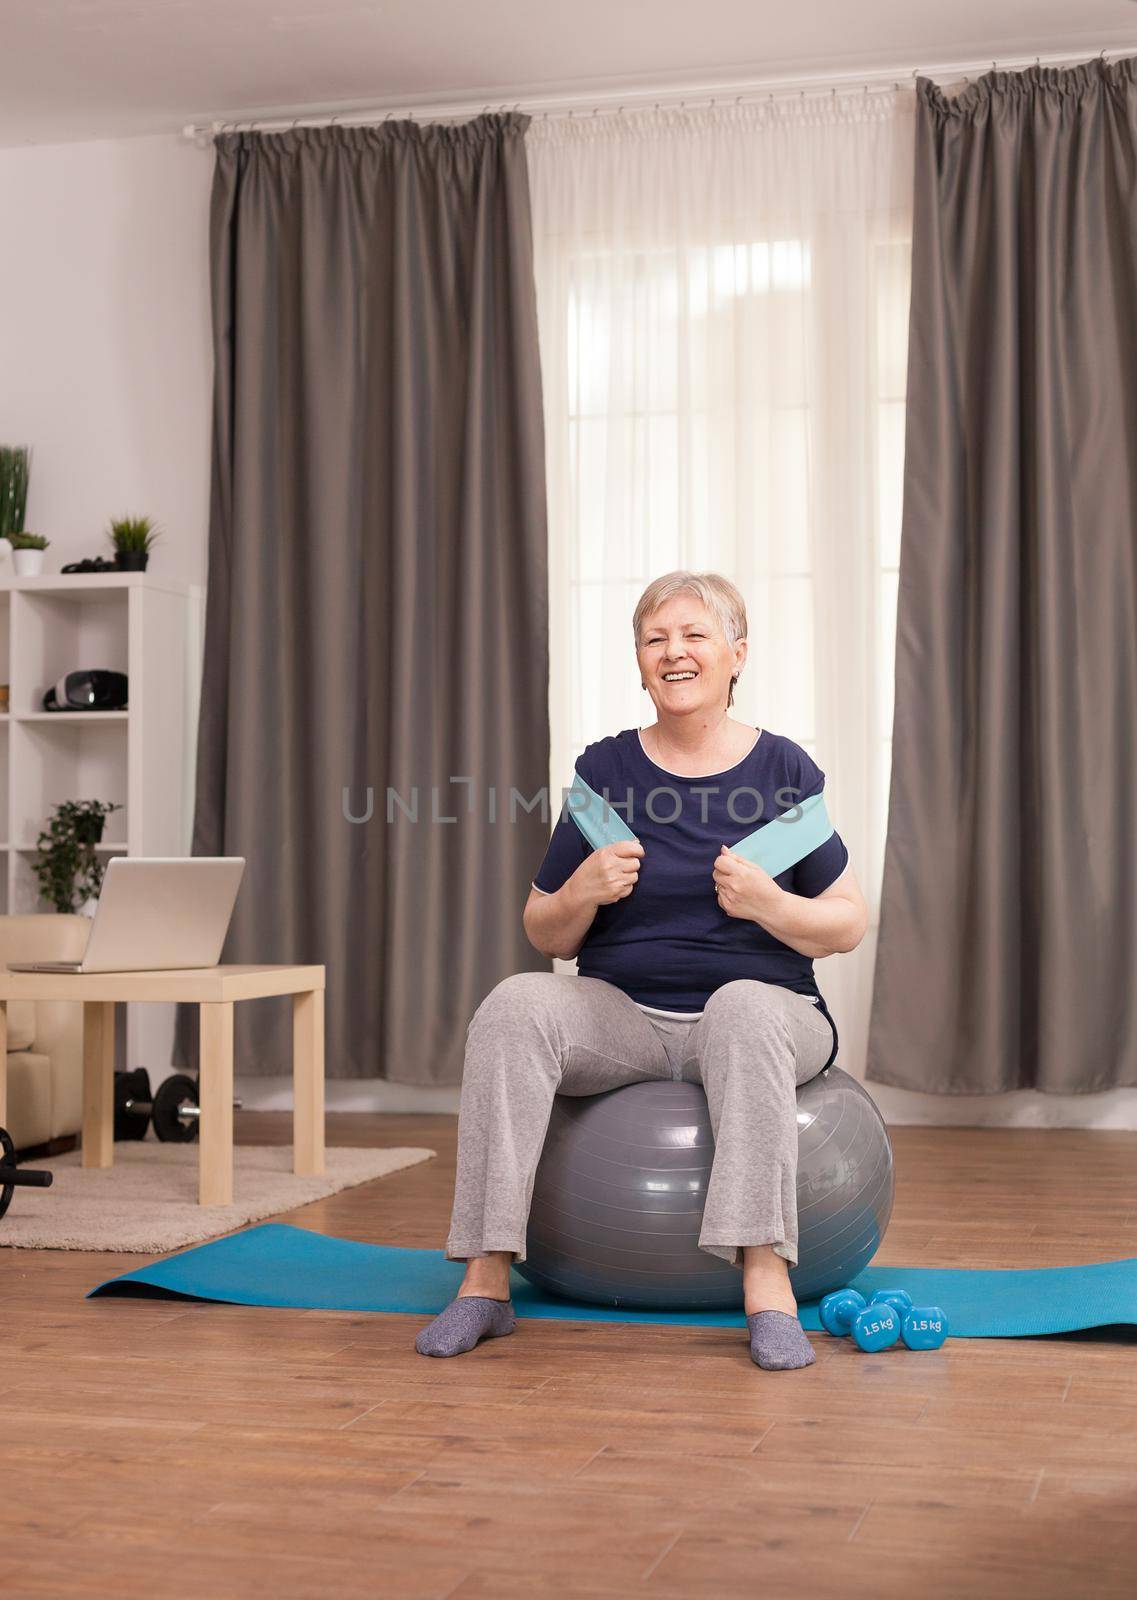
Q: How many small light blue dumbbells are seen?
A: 2